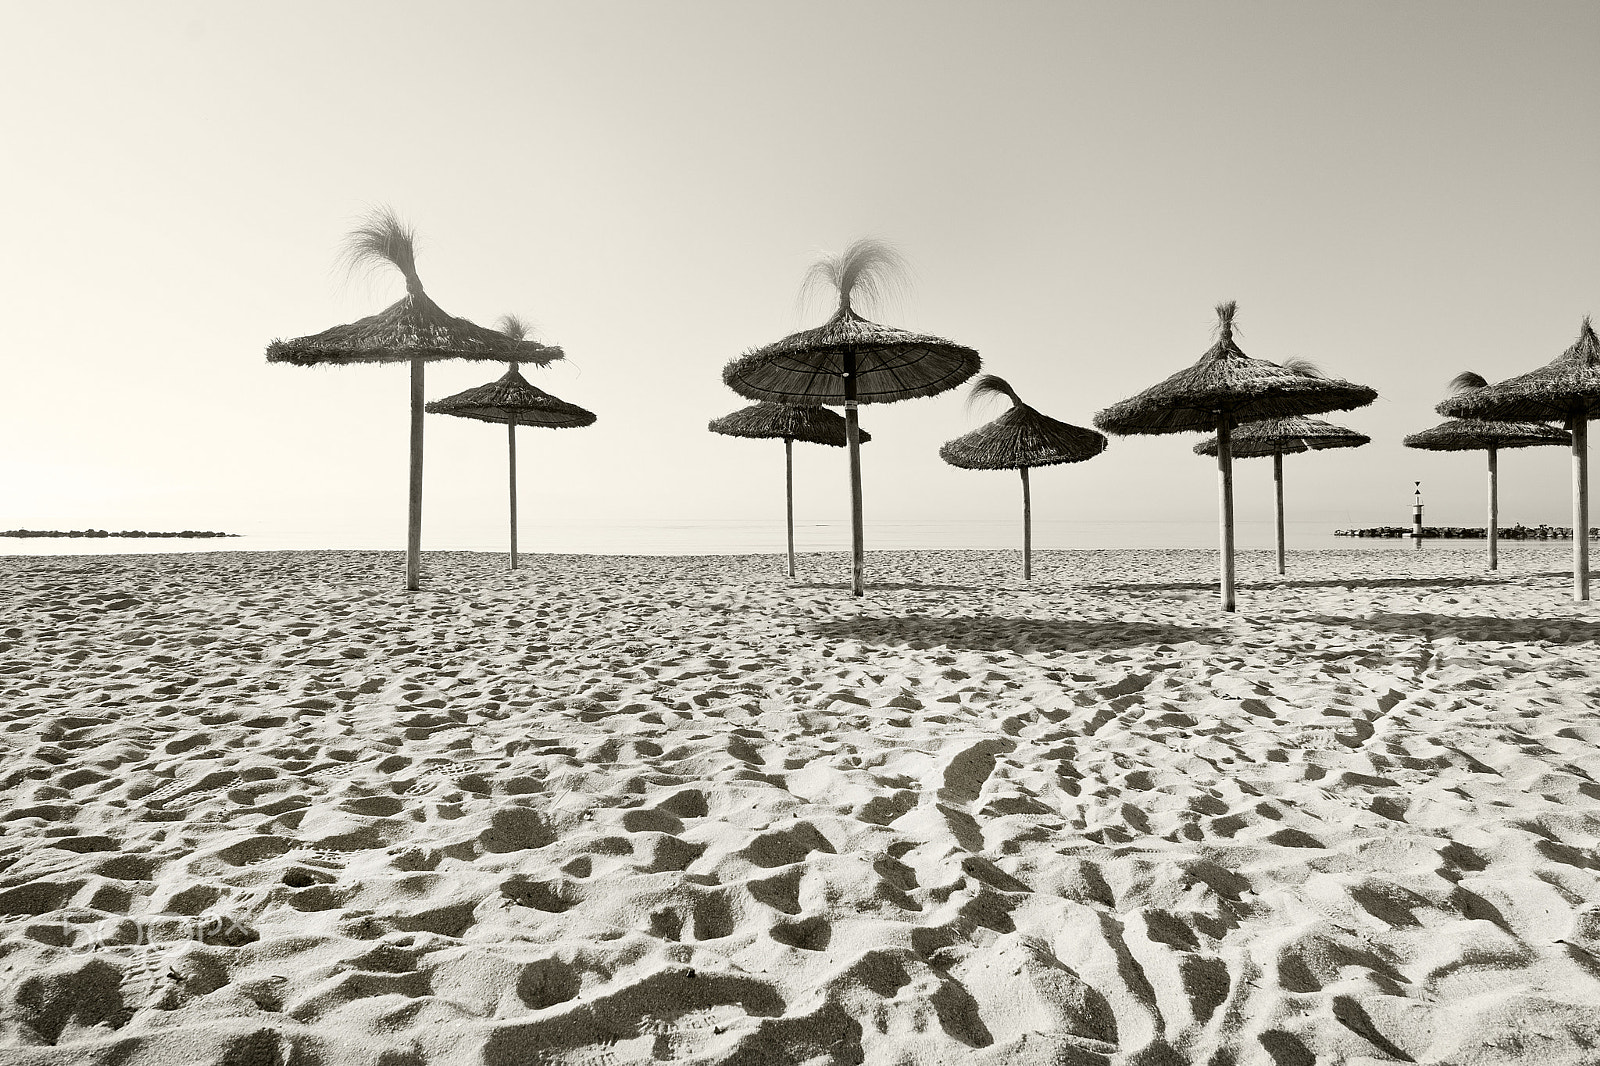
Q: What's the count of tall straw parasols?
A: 9